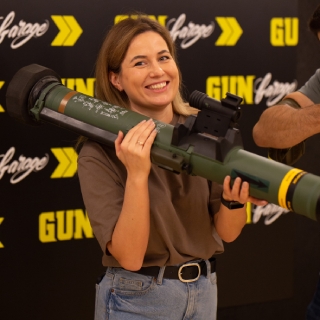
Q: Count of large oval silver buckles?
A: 1